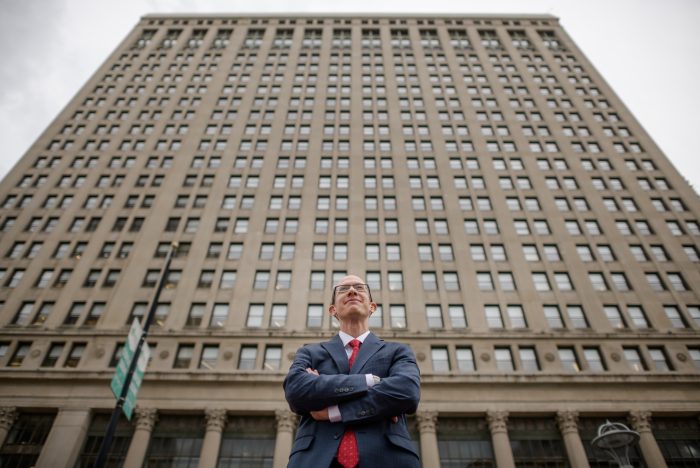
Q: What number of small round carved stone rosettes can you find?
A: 10